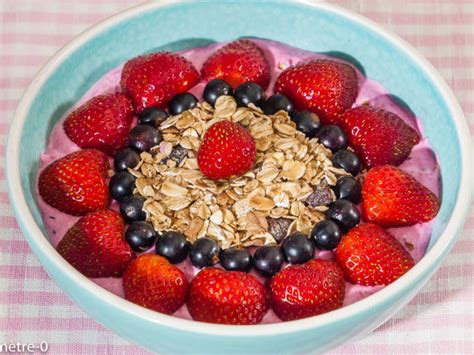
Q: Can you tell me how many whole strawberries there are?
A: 13